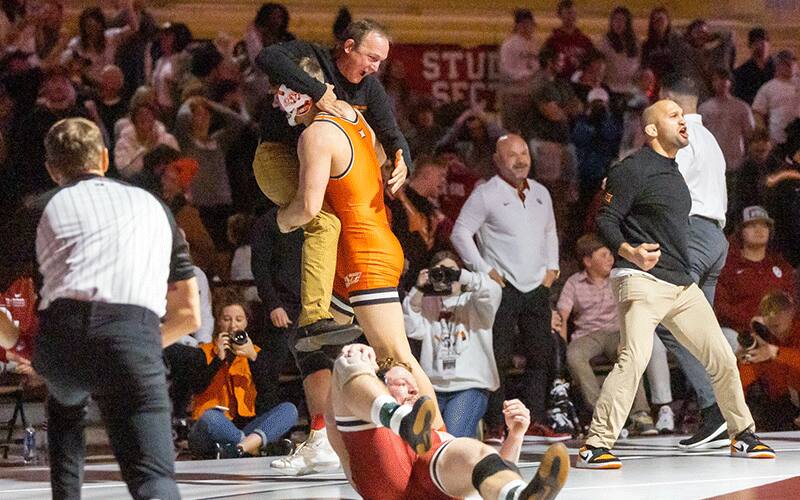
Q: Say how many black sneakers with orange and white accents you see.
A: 2